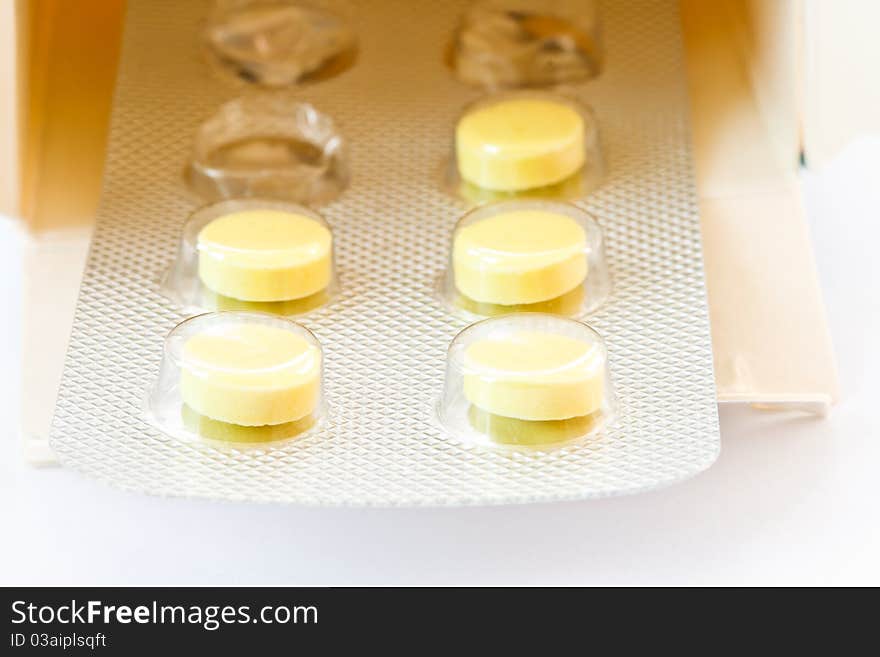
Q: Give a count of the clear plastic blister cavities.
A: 8